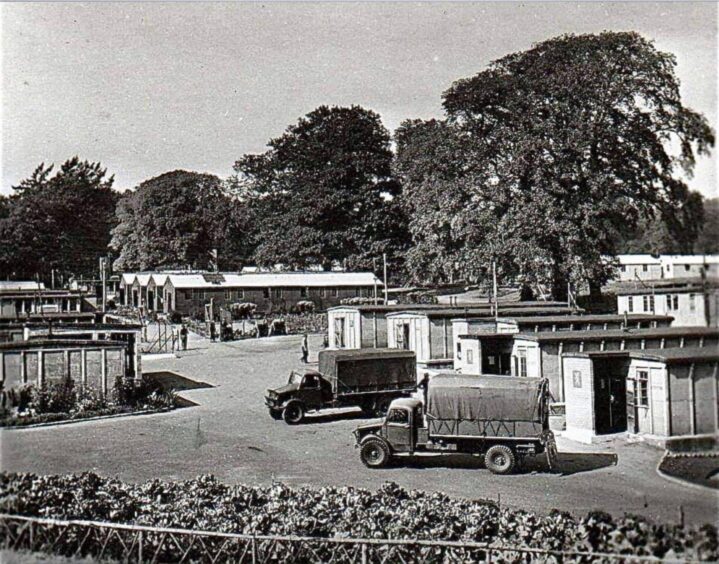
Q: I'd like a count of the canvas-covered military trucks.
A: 2